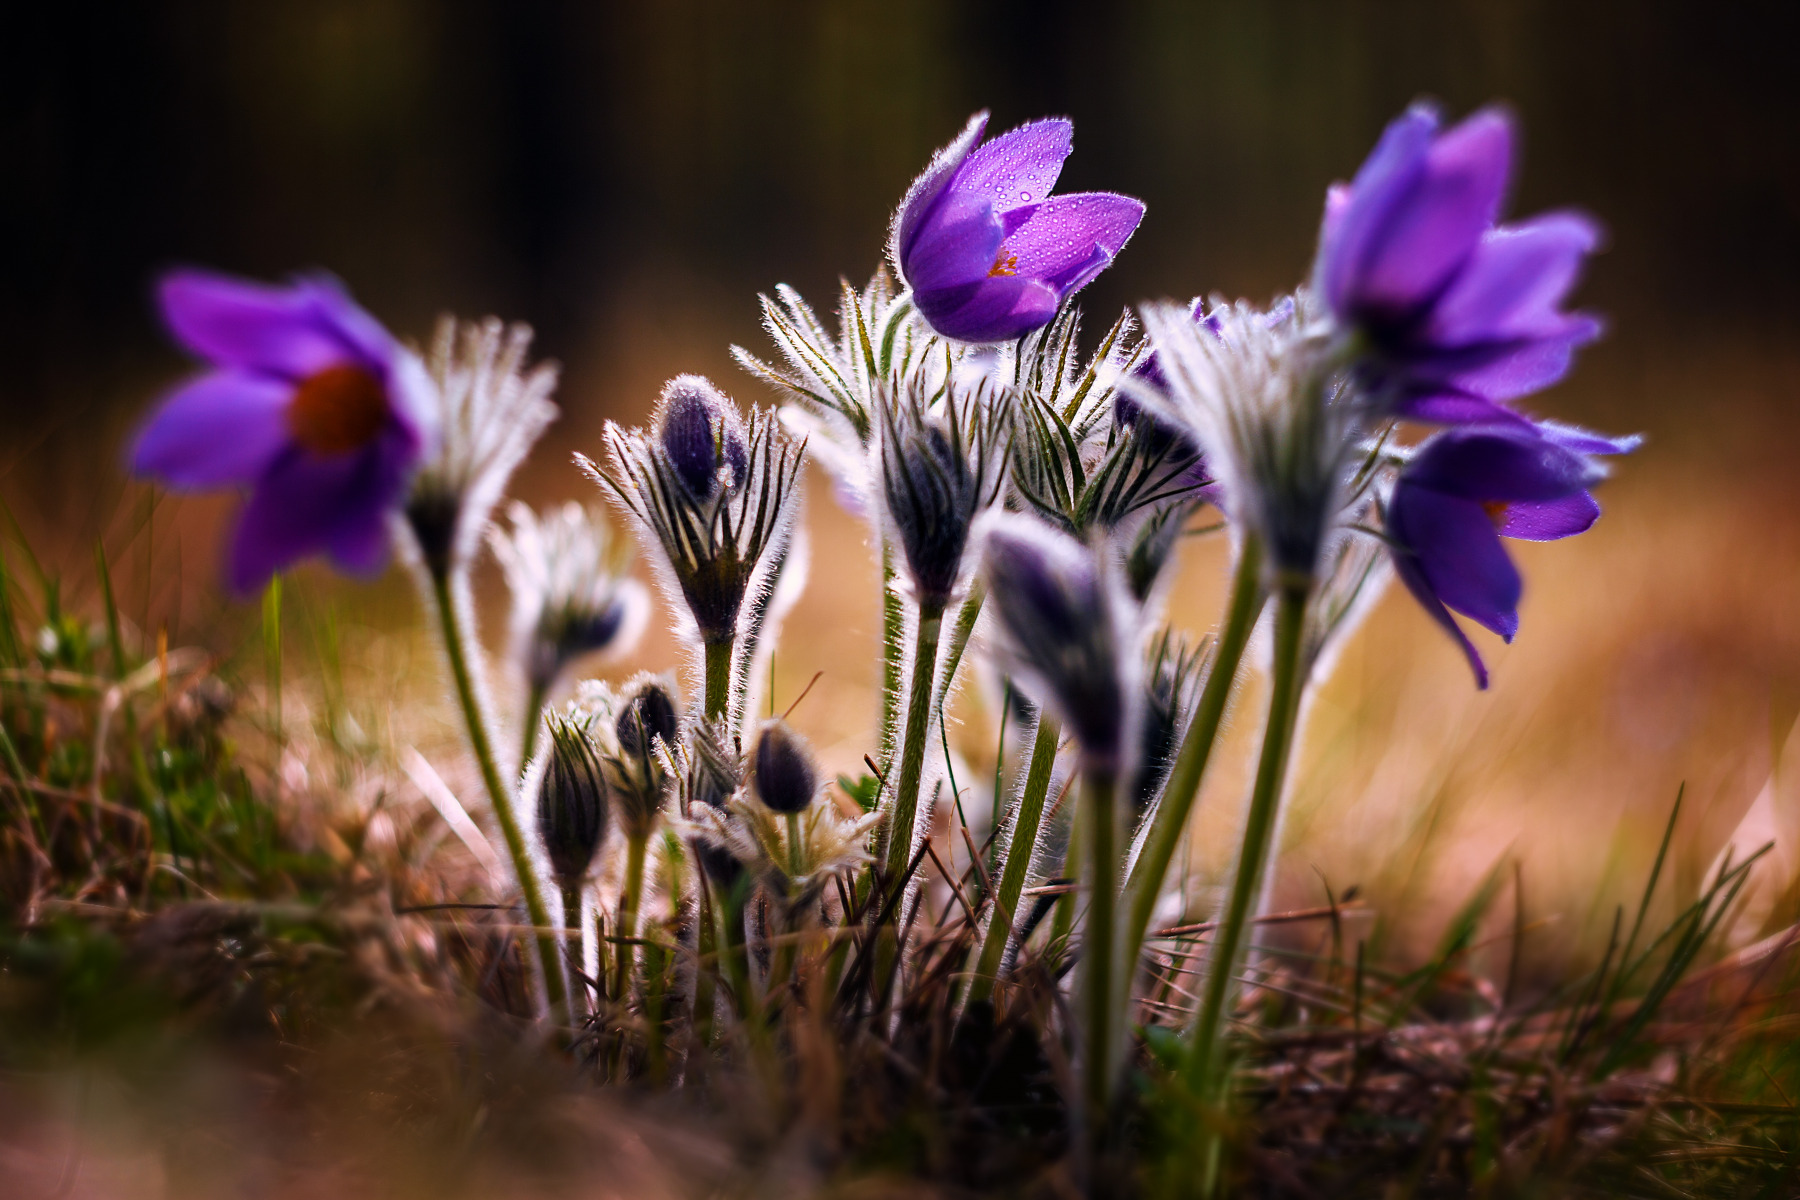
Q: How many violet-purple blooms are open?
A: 4